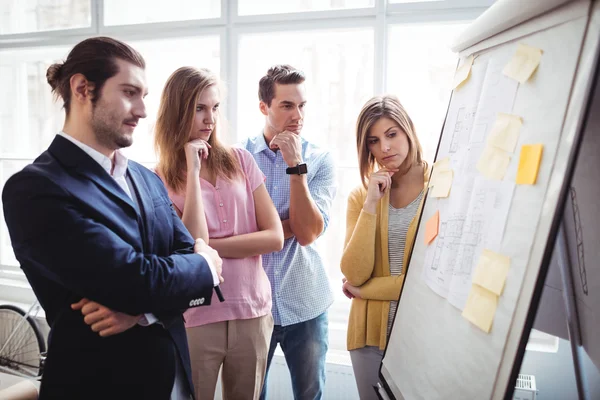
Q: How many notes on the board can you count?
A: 10